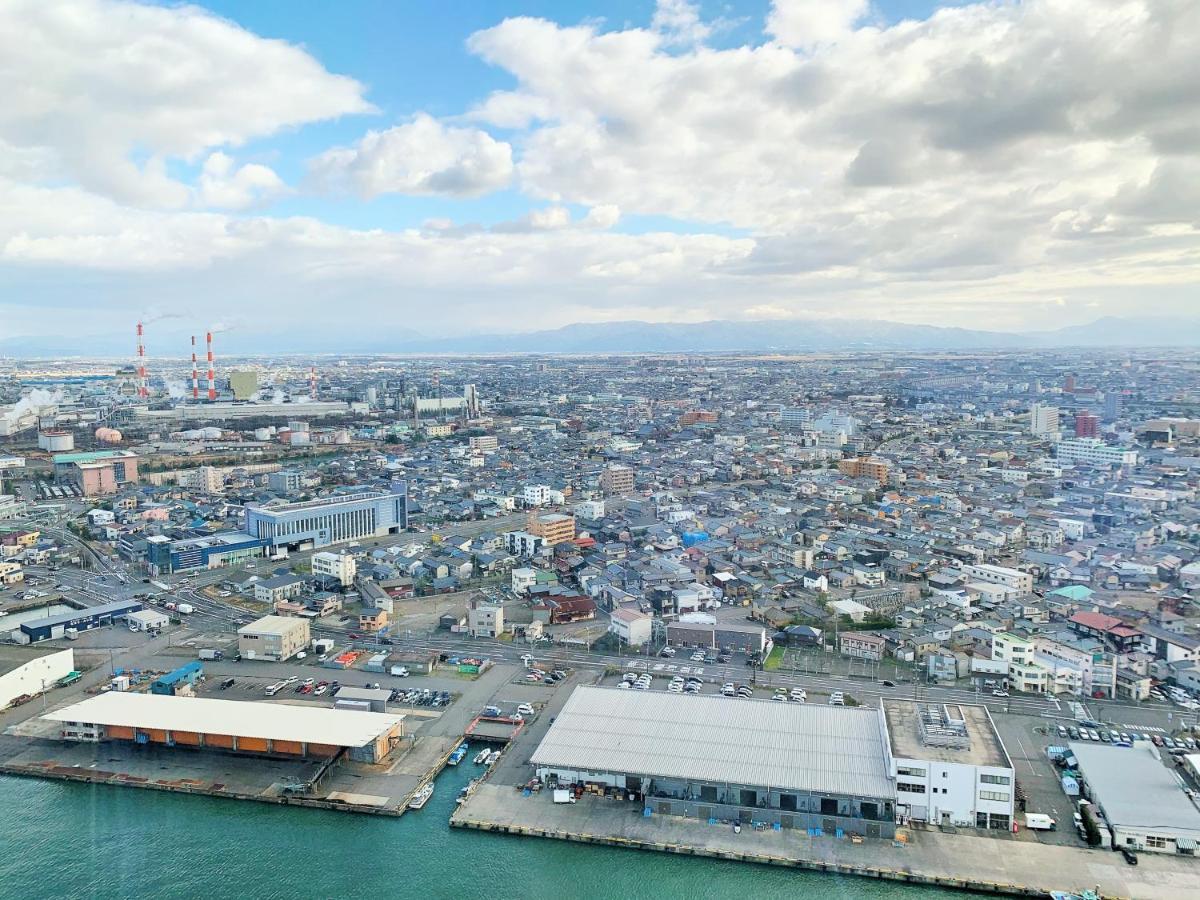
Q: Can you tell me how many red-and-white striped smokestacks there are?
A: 4